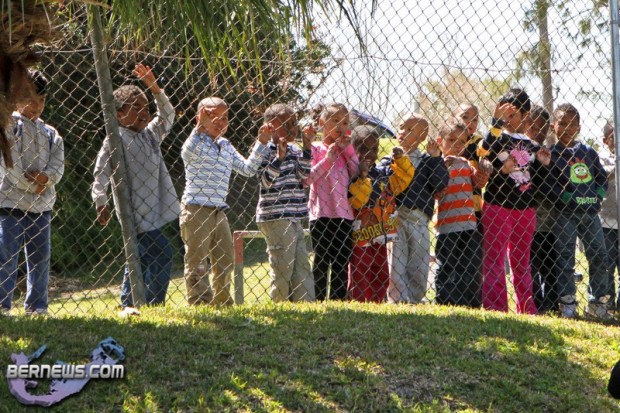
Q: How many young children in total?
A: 13